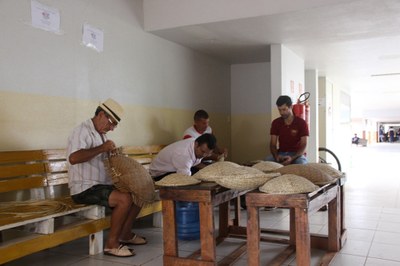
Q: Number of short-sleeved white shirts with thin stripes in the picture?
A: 1